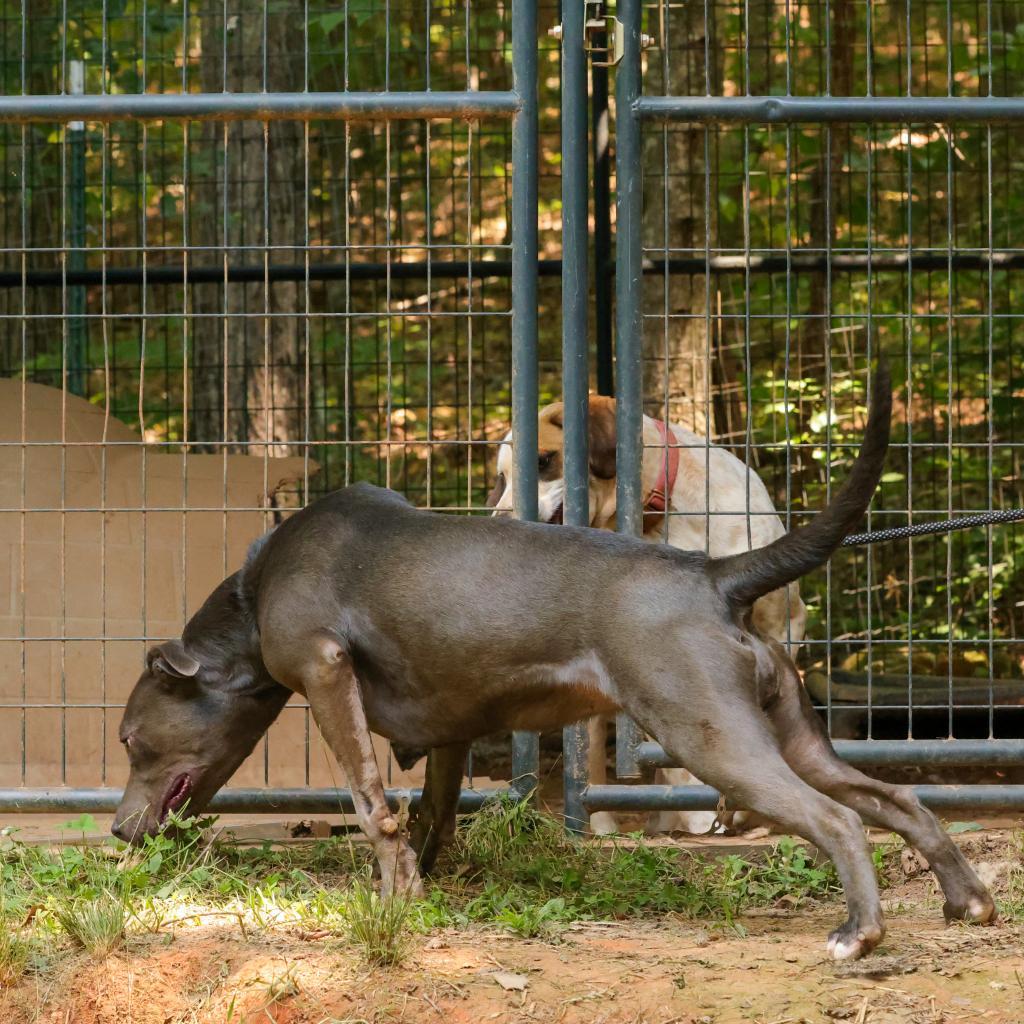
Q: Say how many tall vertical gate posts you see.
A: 3